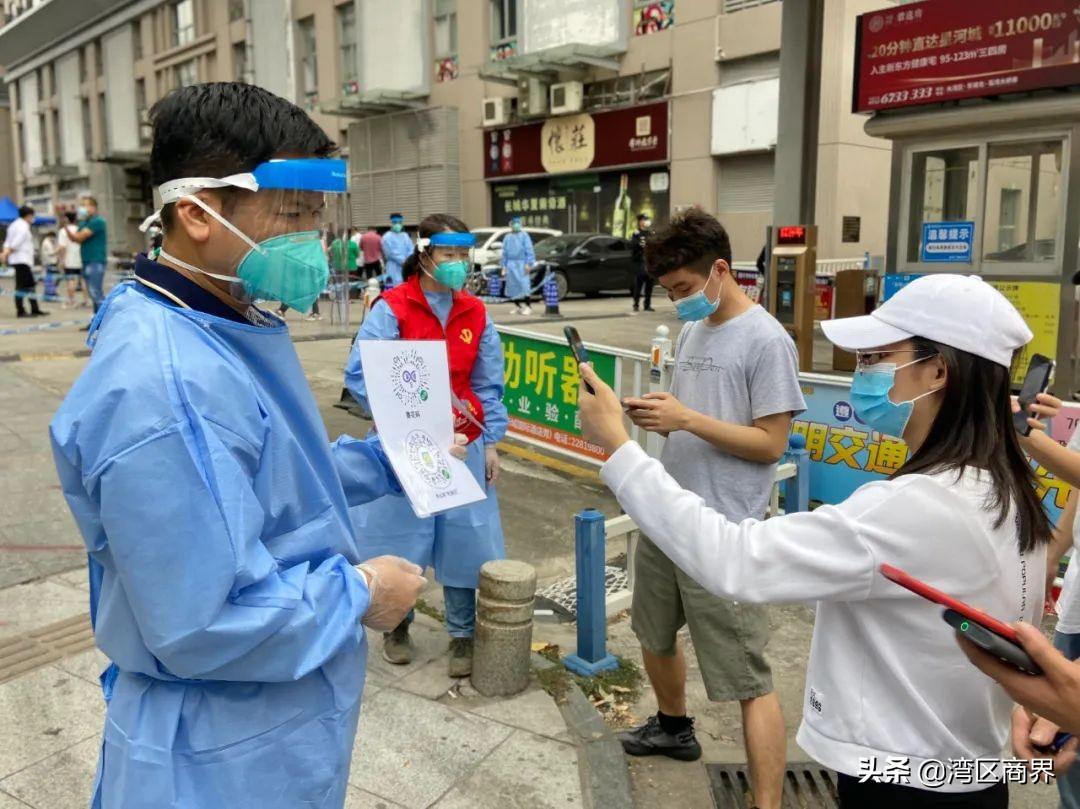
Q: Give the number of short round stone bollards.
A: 1